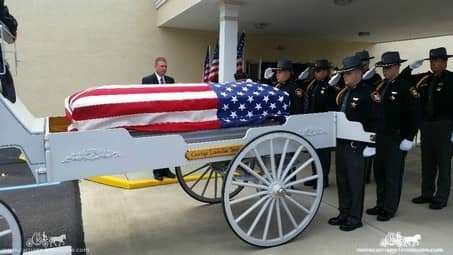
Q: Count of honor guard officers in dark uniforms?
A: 6